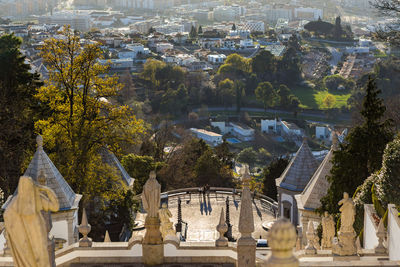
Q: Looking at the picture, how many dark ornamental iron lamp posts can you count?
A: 2